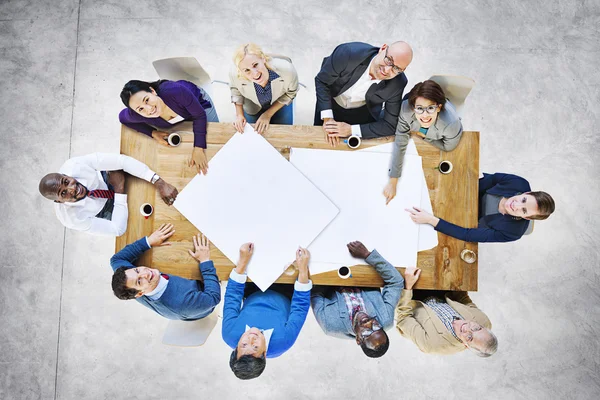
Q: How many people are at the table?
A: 10